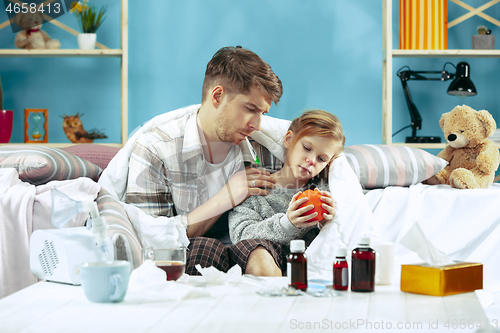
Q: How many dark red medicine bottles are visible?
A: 3